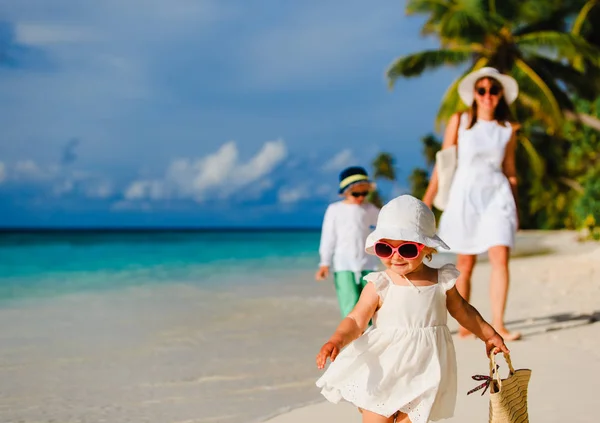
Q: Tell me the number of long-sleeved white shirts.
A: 1